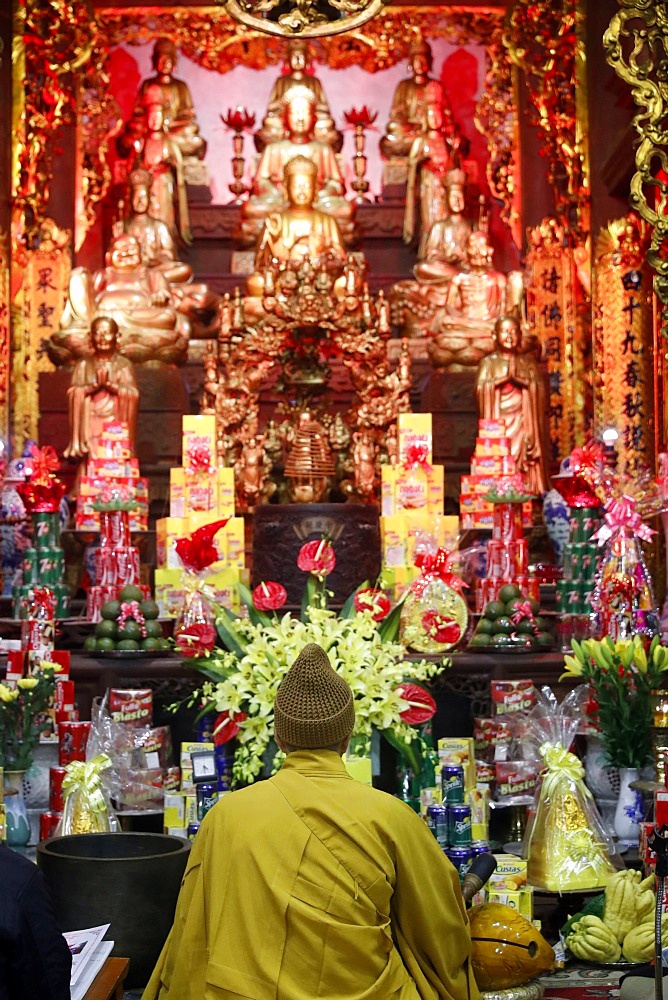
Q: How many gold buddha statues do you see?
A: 13